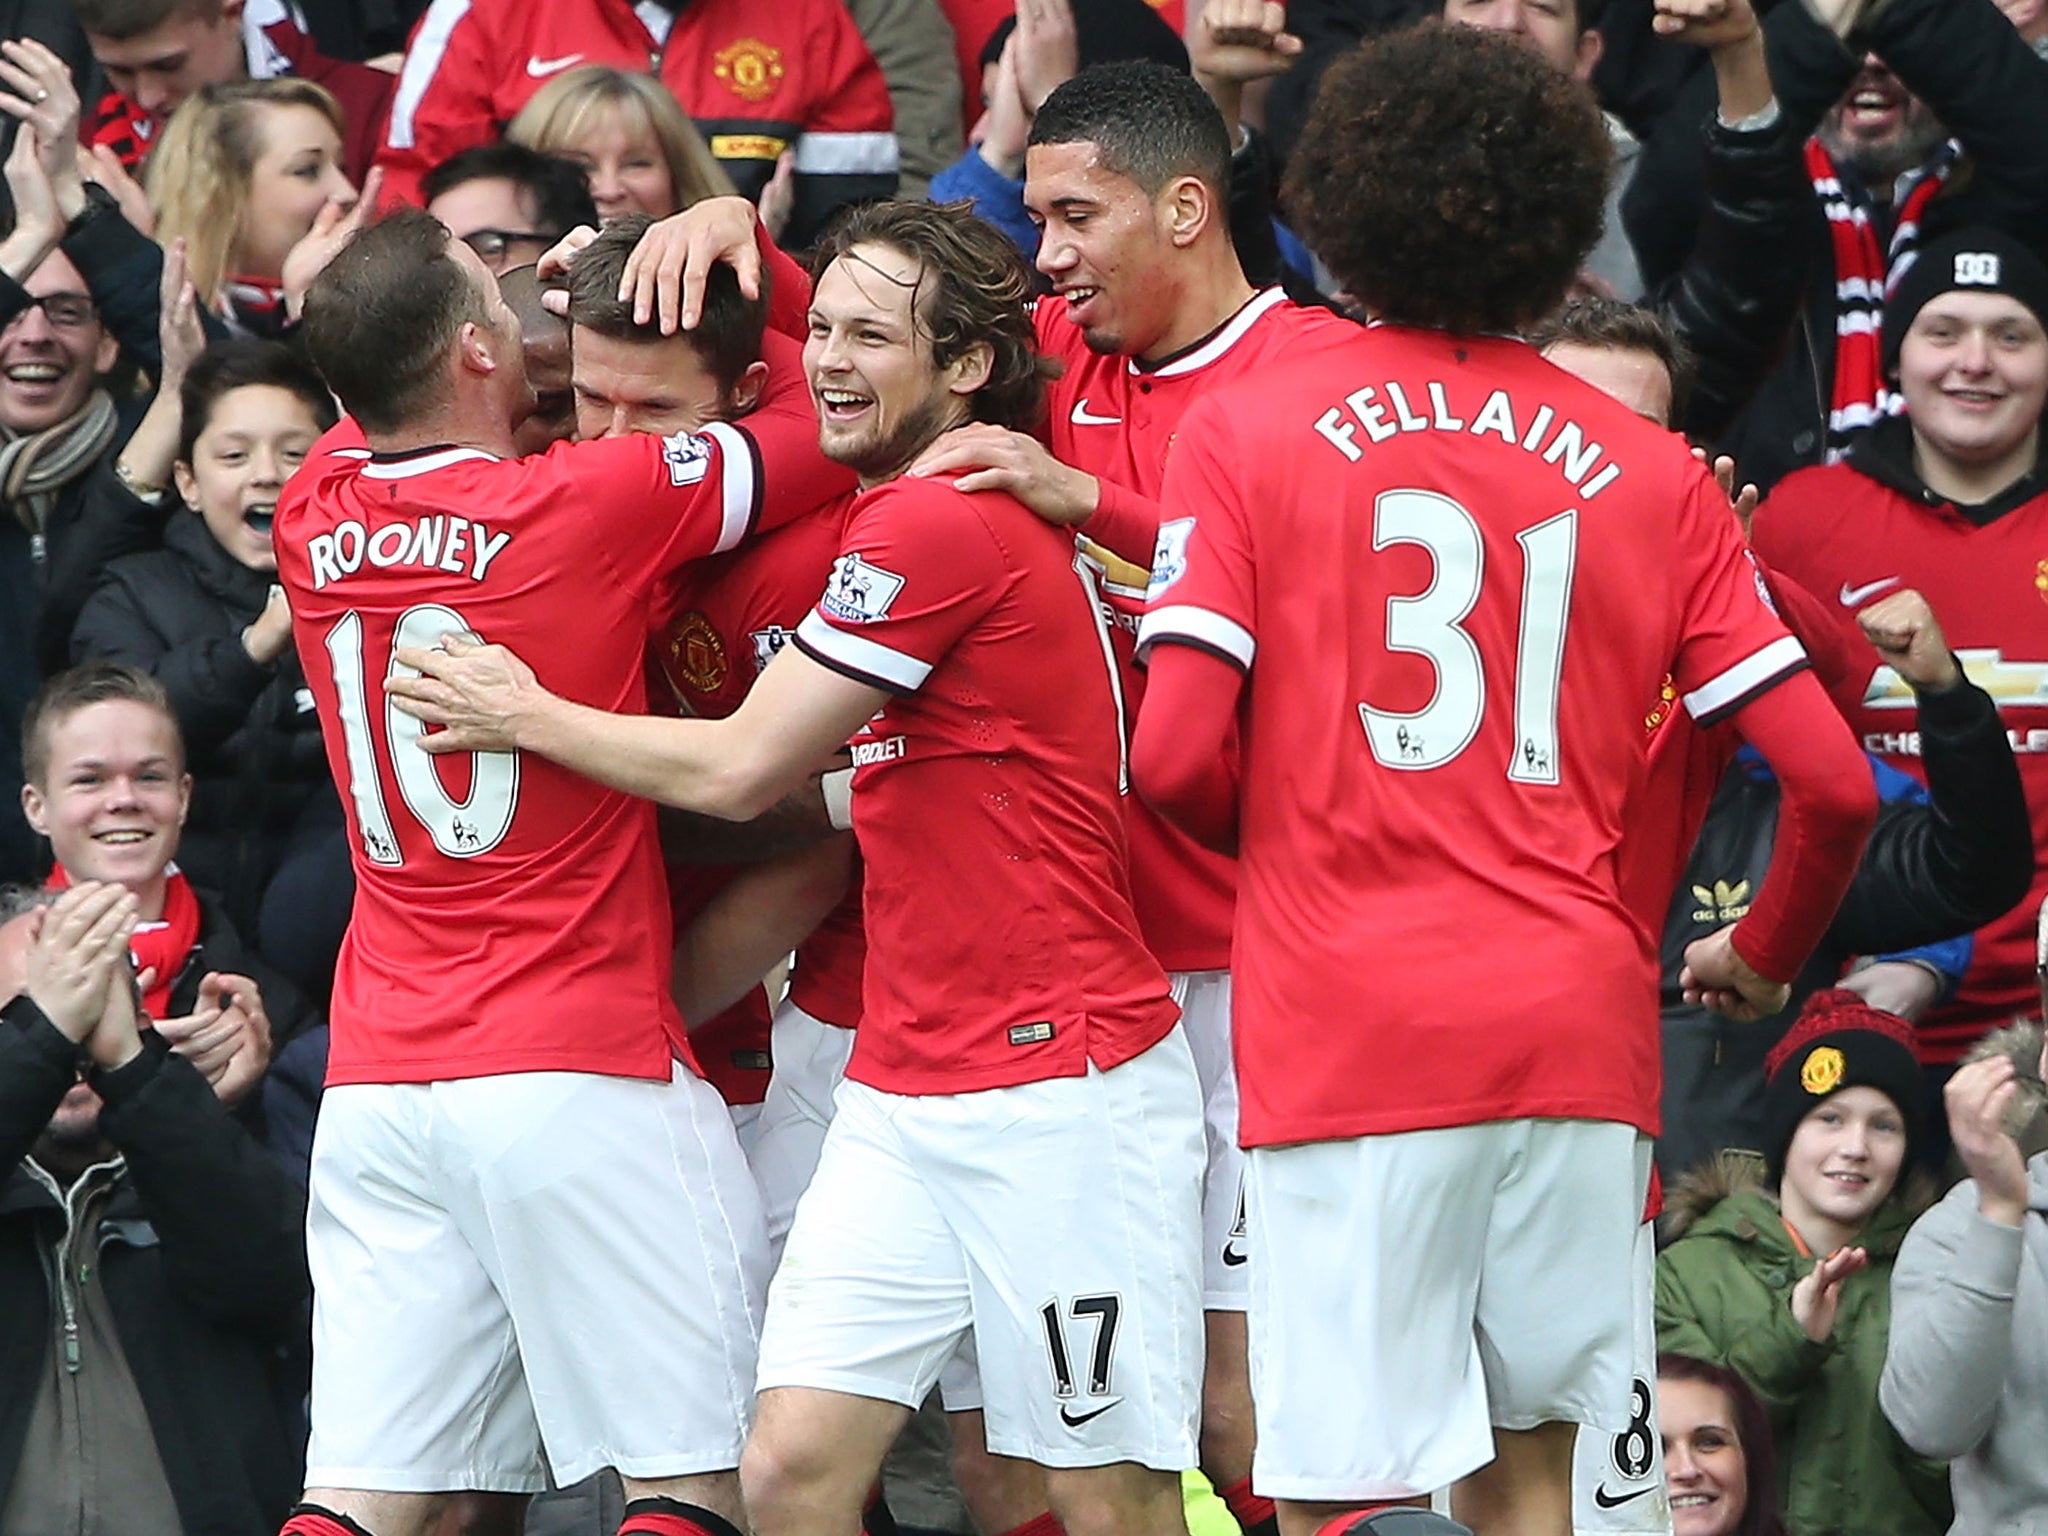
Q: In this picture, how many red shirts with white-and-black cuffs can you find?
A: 3